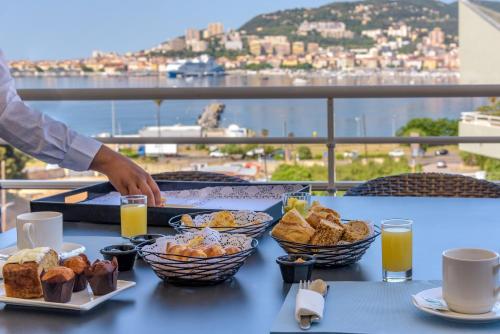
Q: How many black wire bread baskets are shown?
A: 3